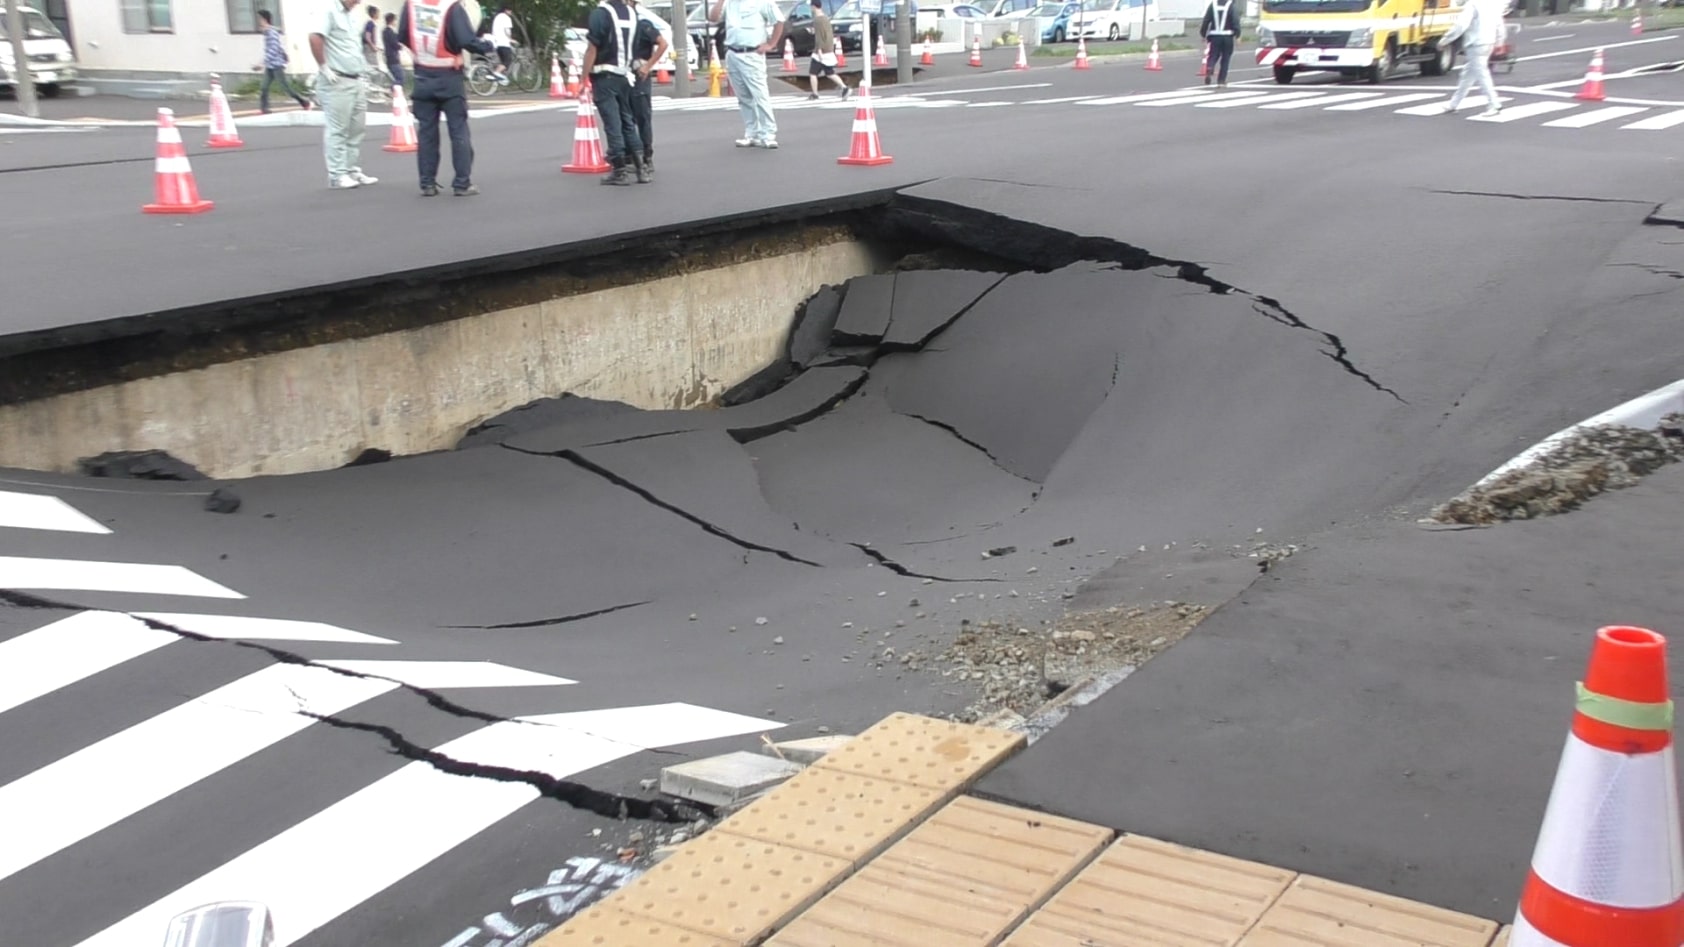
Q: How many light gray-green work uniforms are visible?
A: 2